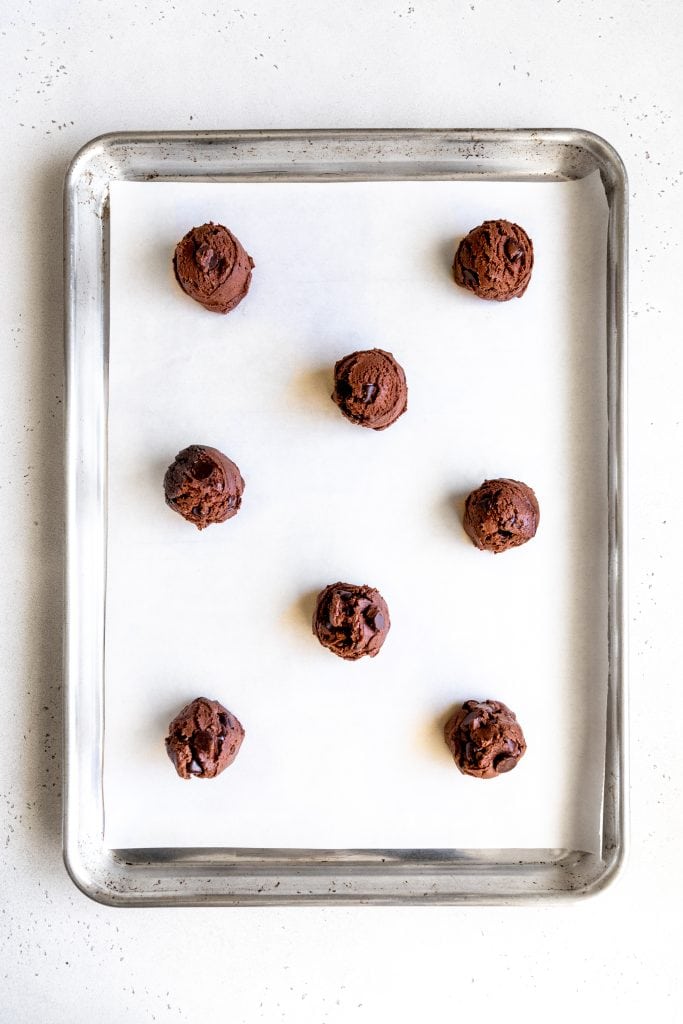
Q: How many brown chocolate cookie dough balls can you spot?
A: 8